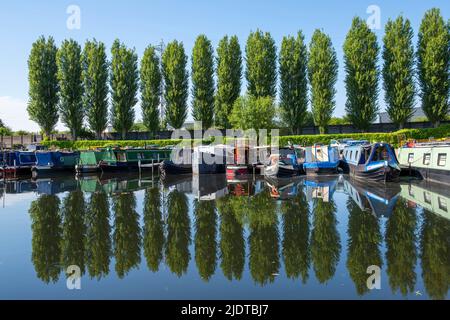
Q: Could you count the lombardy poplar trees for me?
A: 14